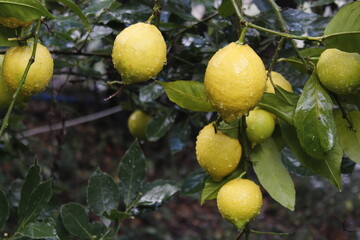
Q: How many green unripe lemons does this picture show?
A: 3